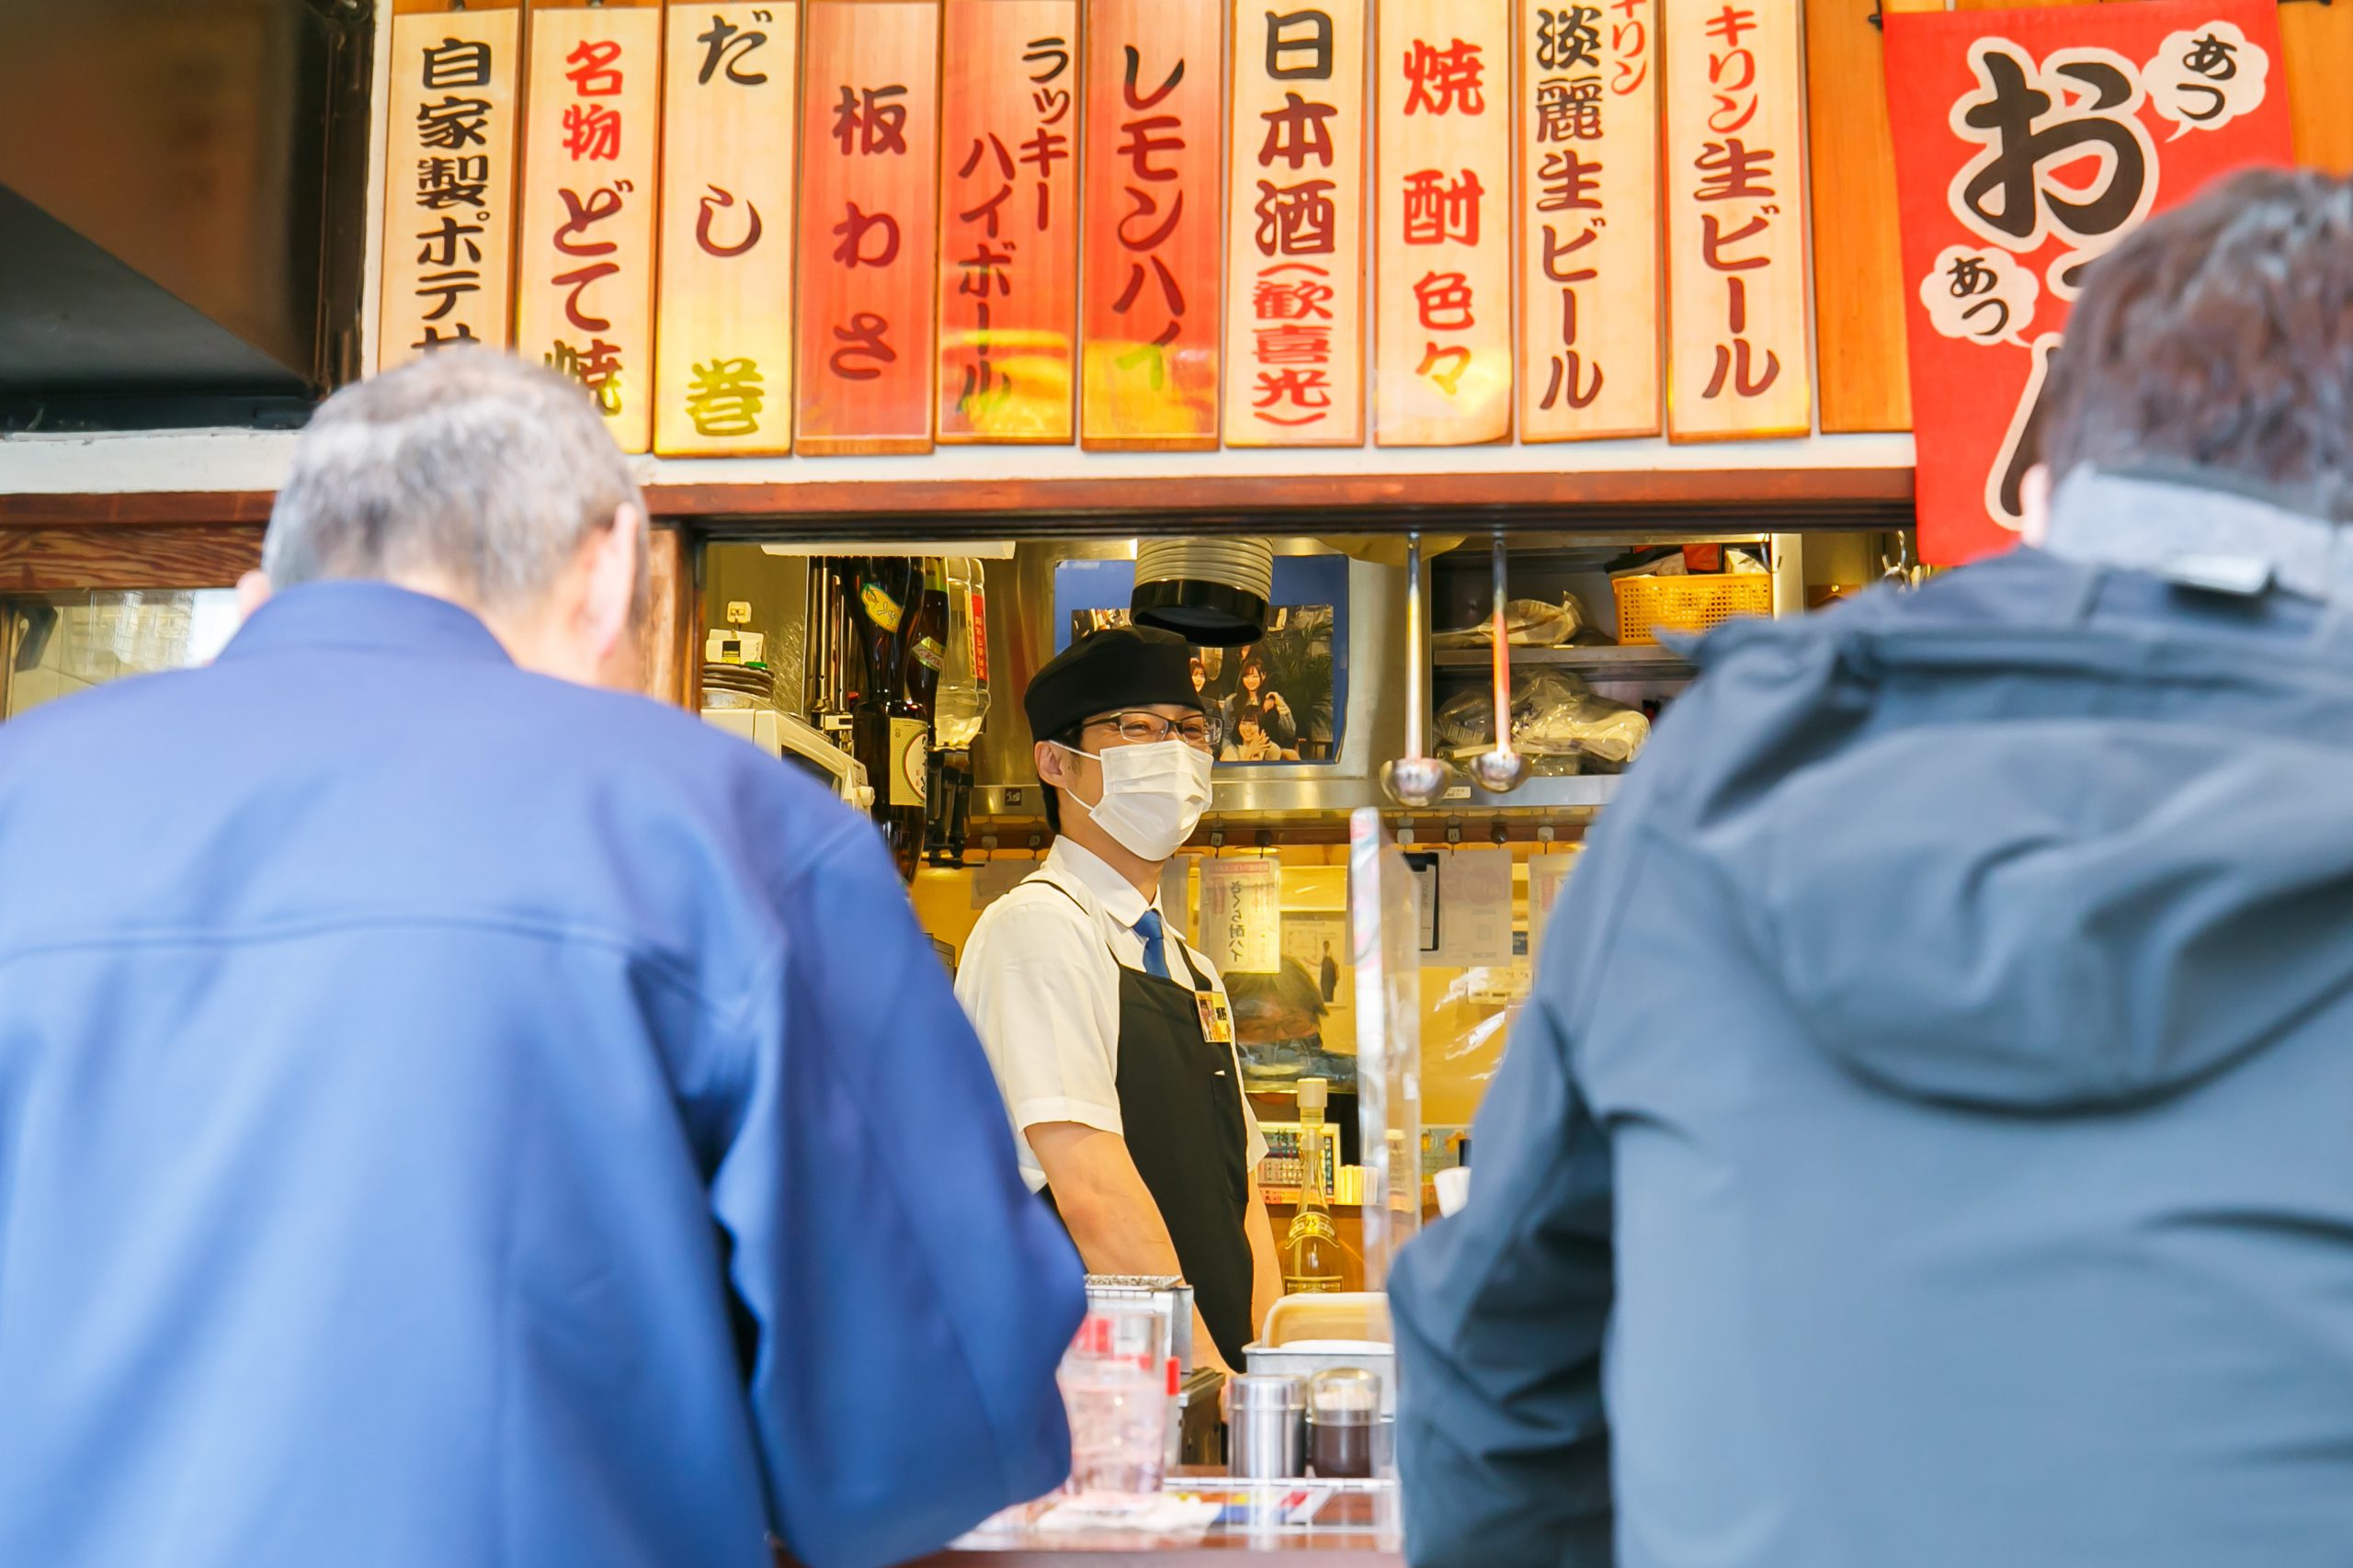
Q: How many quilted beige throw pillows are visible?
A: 0